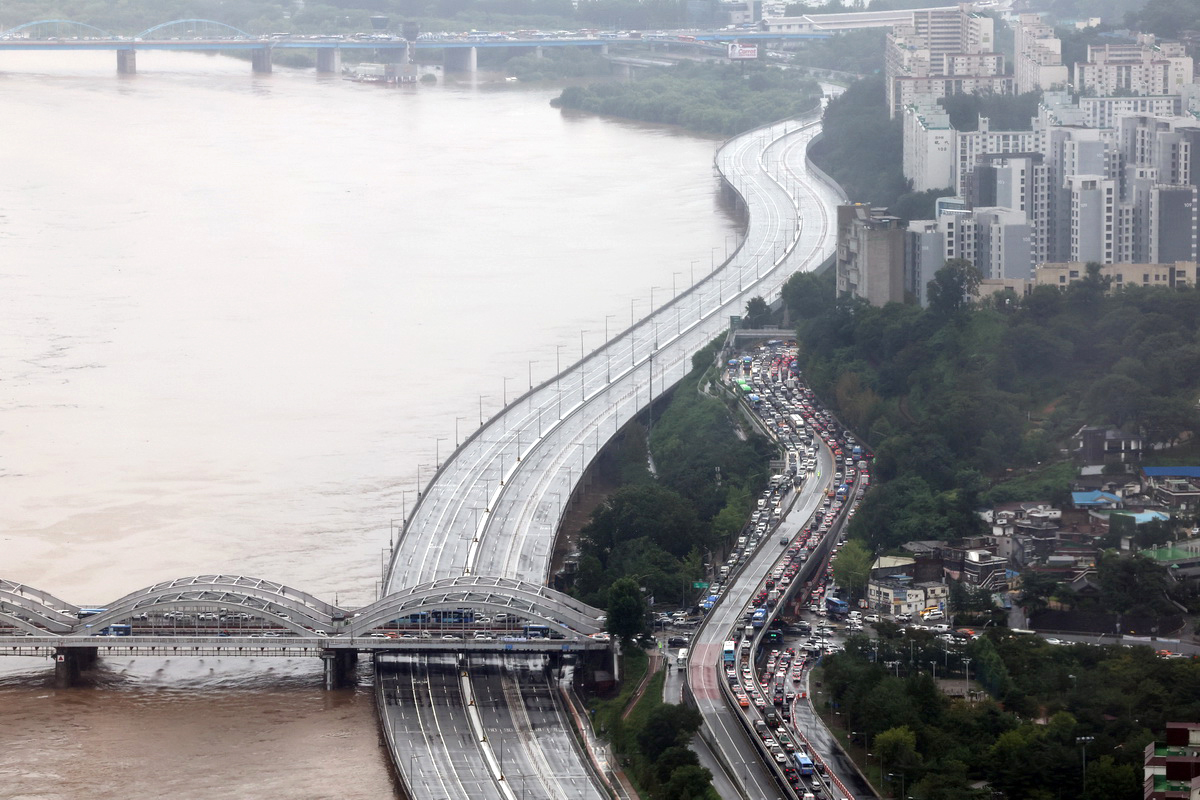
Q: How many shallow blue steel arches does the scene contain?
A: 2